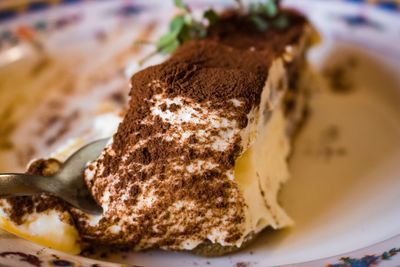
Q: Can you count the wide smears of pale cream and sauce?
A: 2